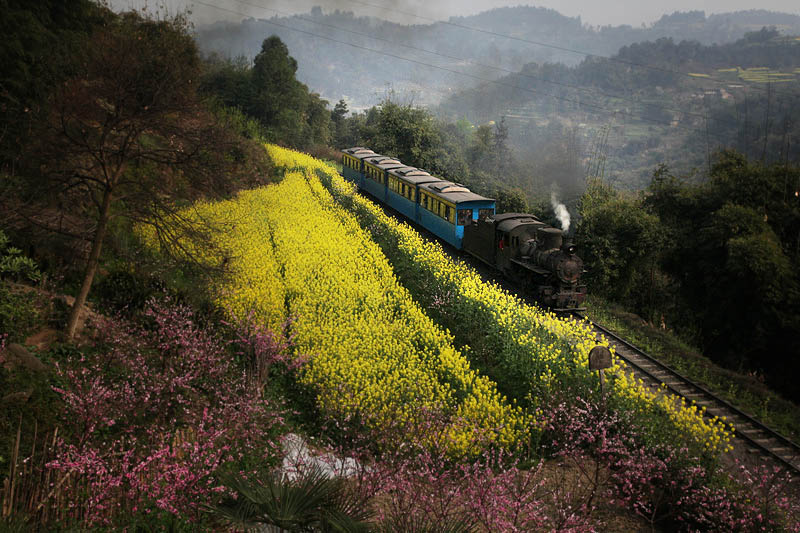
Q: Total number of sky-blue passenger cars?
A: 4